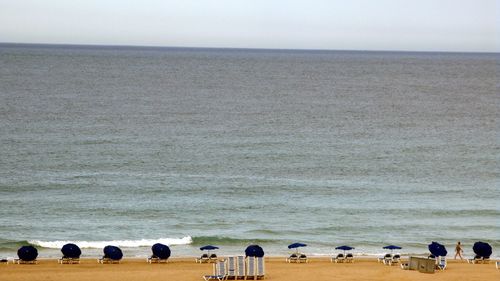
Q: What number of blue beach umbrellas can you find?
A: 11